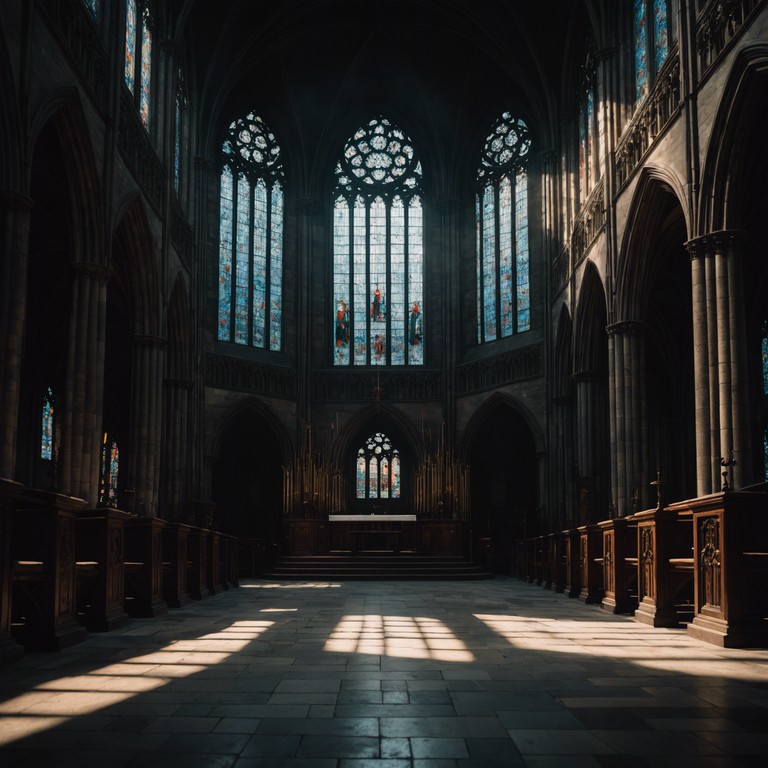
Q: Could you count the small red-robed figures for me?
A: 3